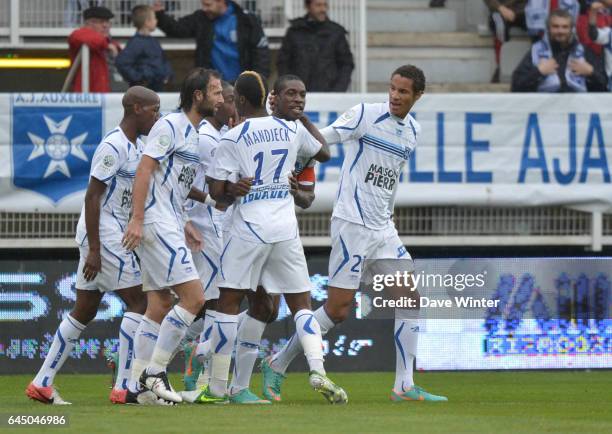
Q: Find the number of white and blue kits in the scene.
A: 6